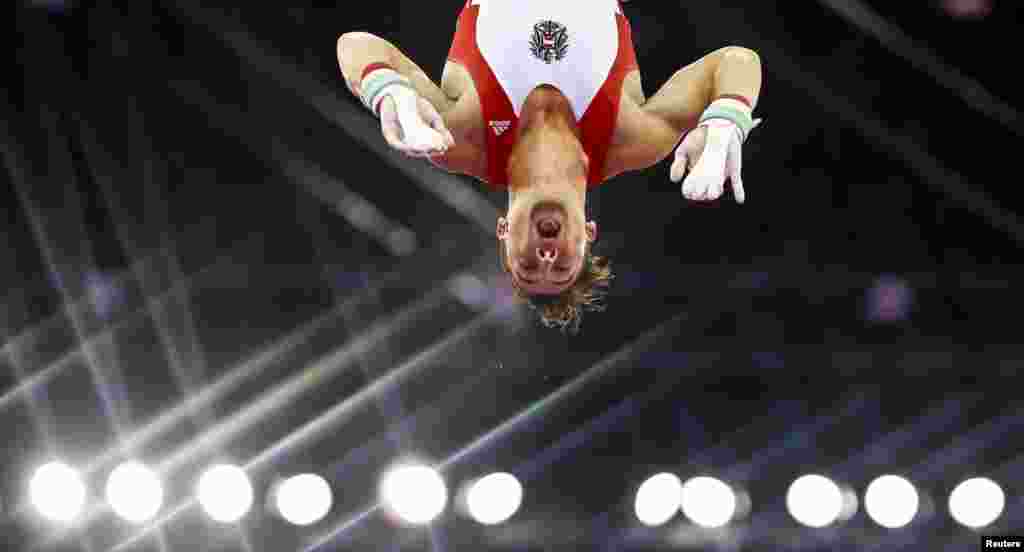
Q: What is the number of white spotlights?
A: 11